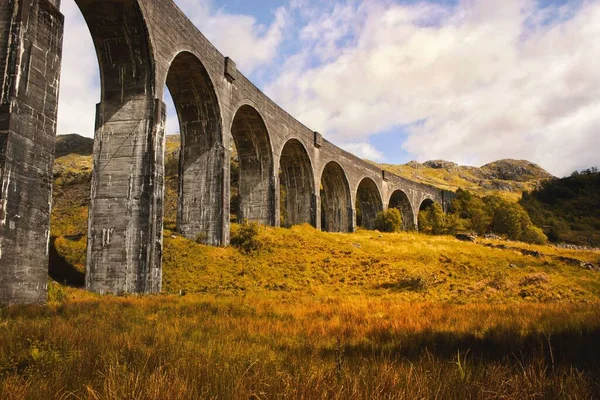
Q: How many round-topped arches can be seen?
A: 8